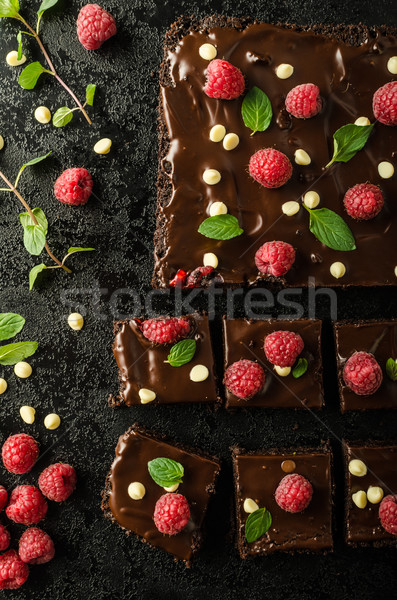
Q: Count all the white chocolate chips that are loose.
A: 9